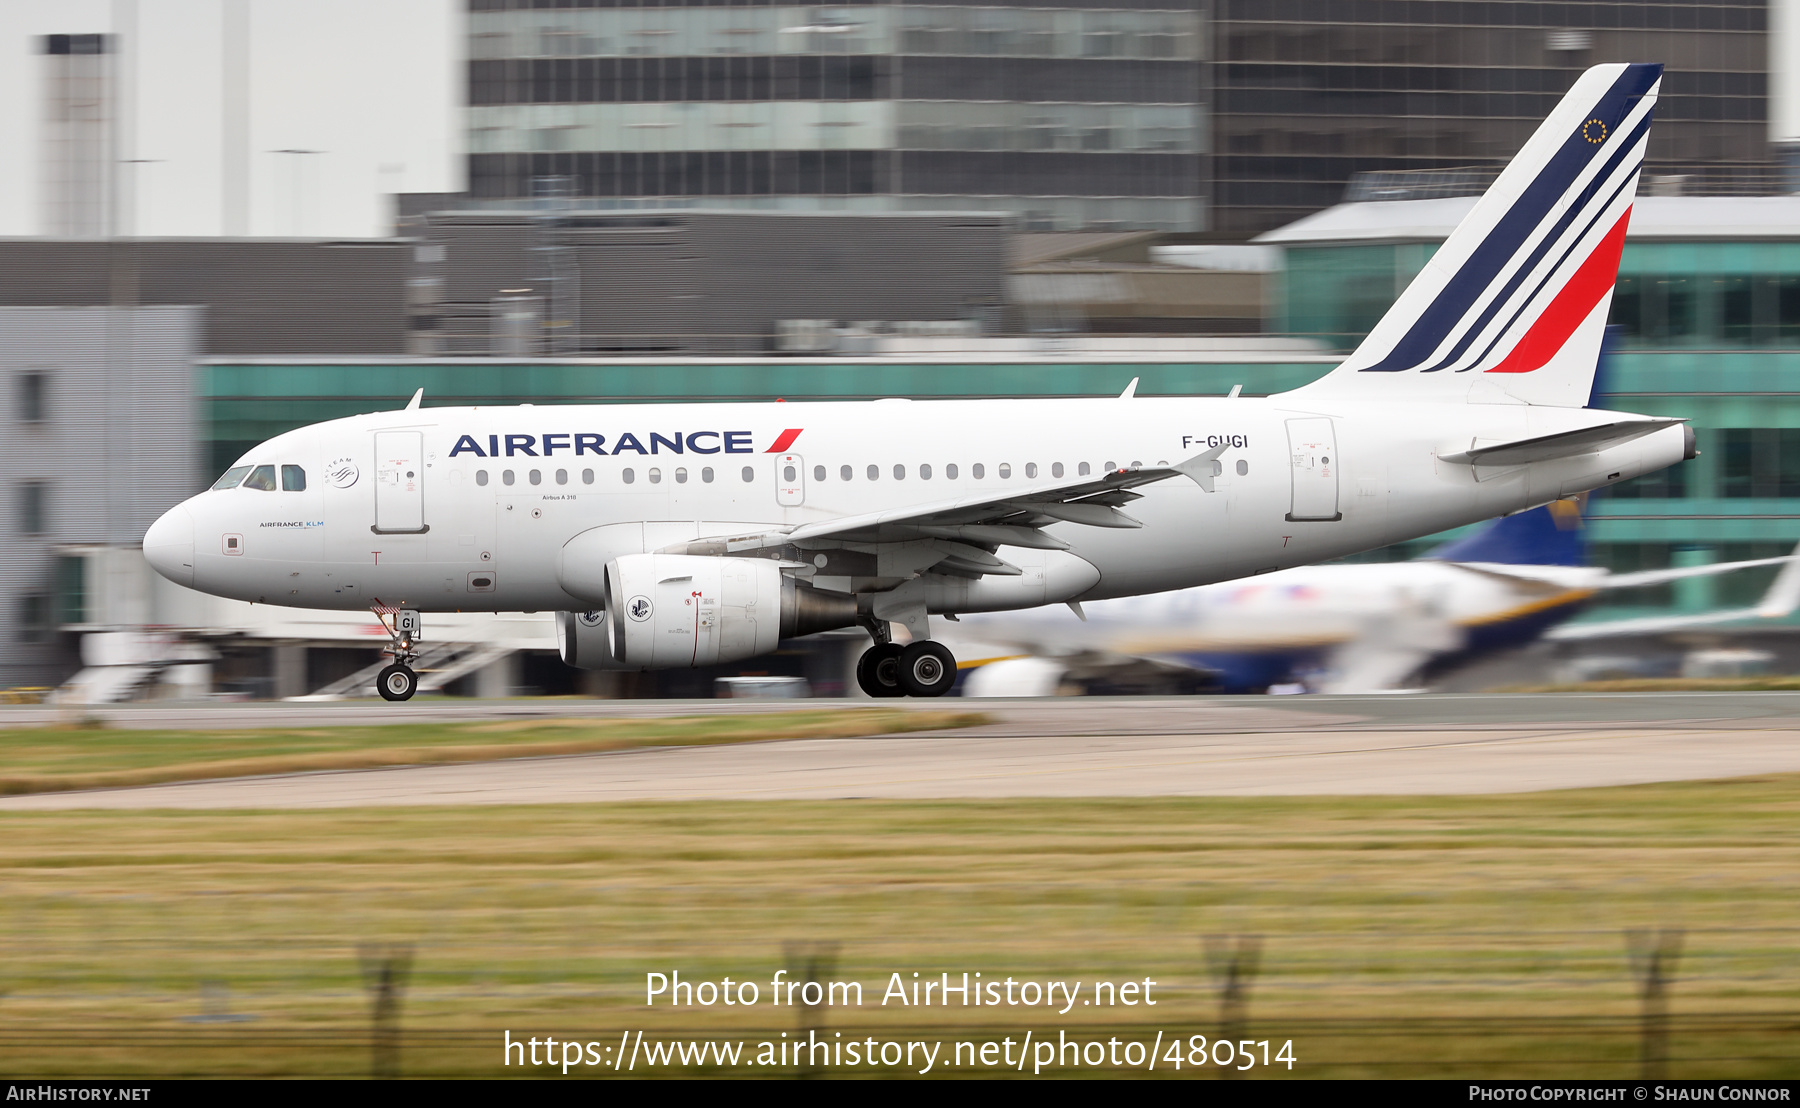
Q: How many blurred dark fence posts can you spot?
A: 4